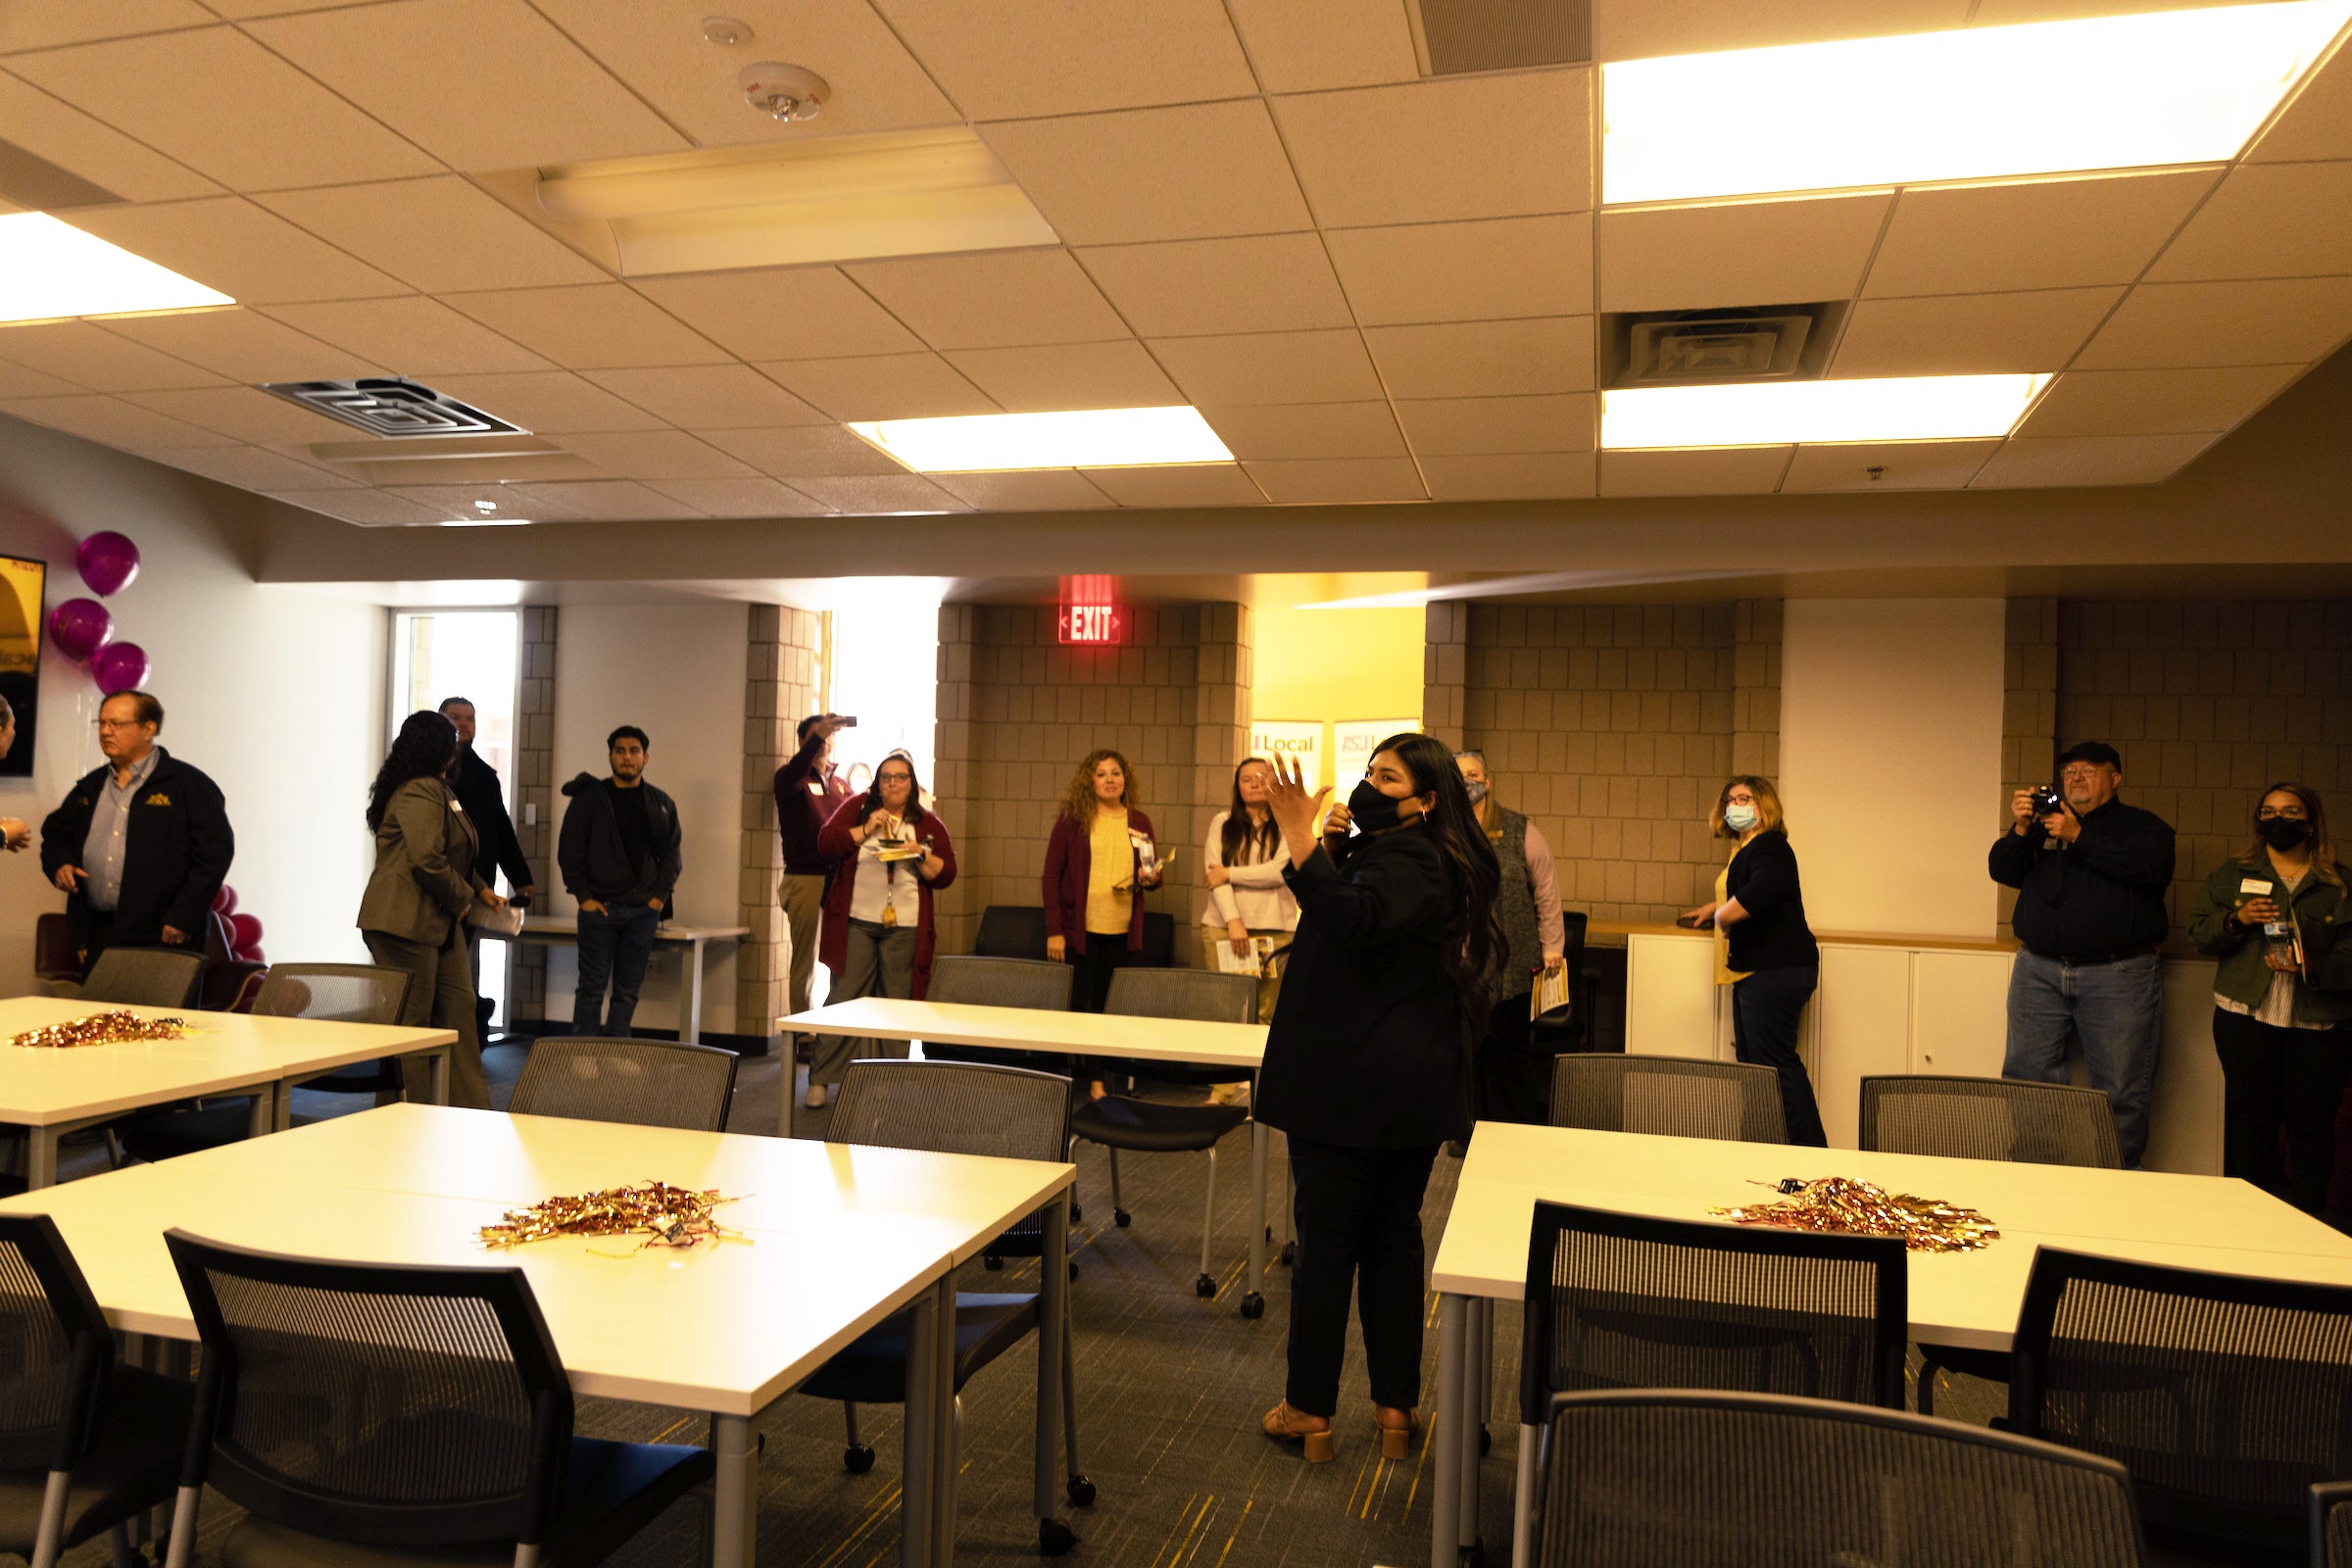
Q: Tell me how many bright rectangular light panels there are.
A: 4